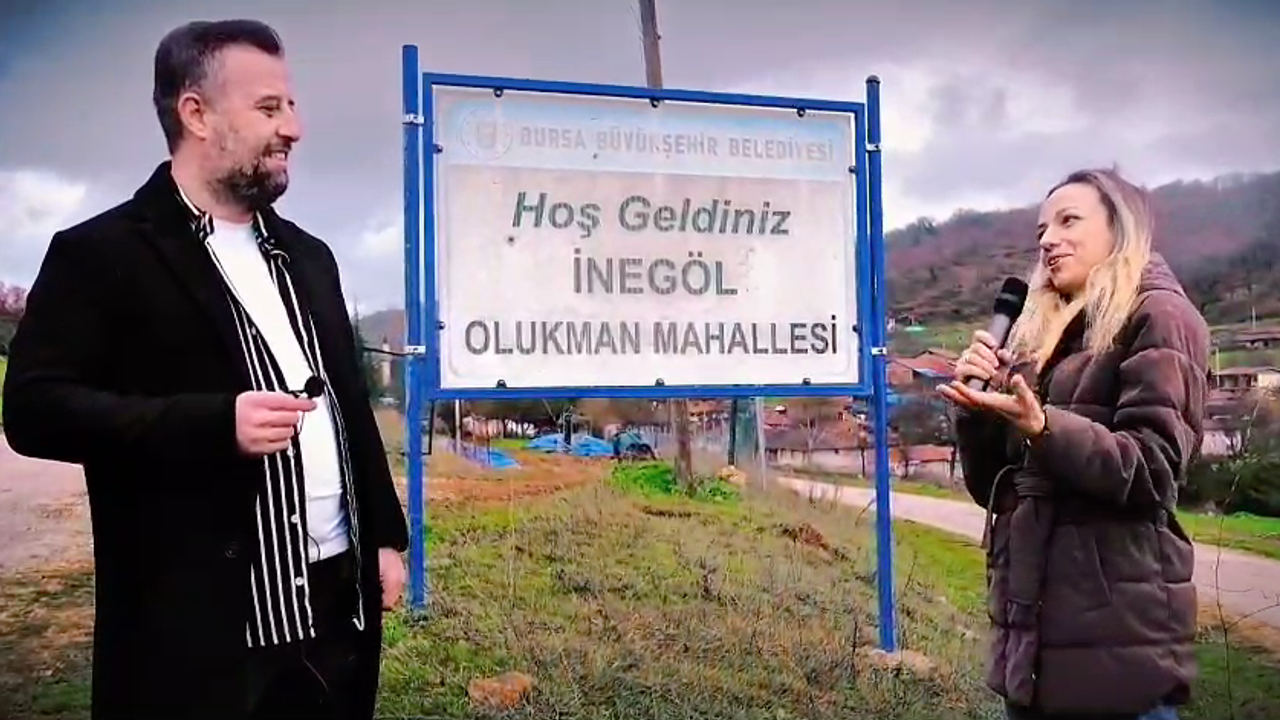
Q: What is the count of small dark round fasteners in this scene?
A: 10